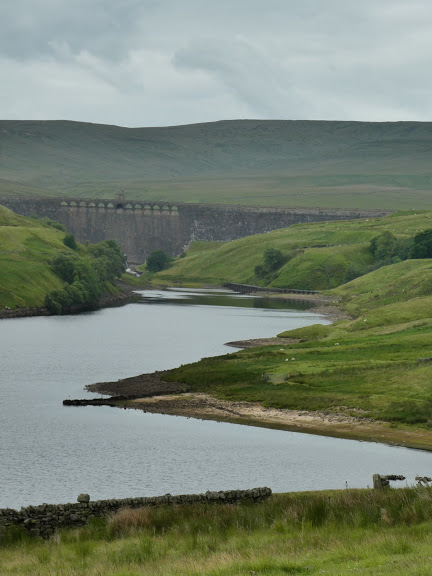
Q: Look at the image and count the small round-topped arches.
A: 13